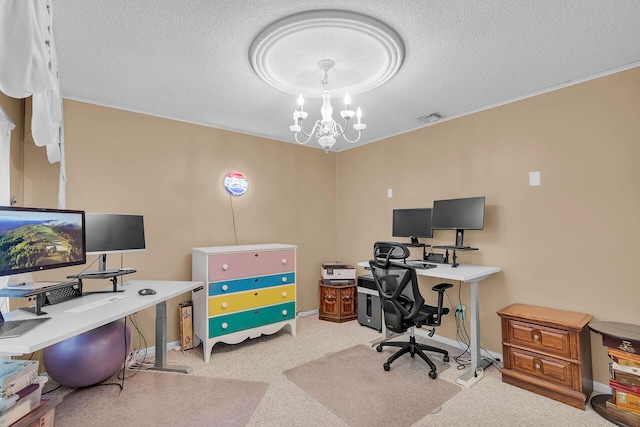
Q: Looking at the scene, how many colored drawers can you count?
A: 4